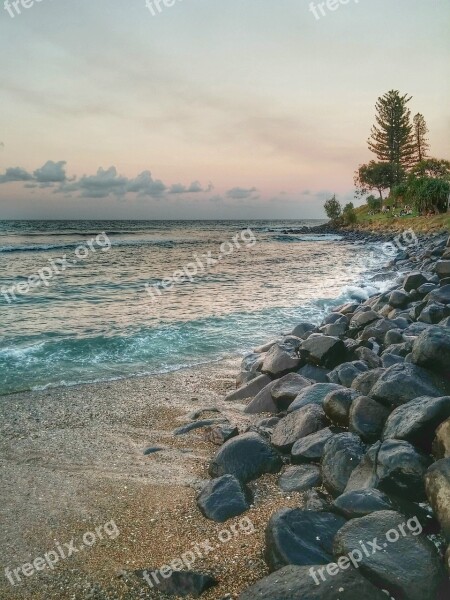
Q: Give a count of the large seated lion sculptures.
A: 0